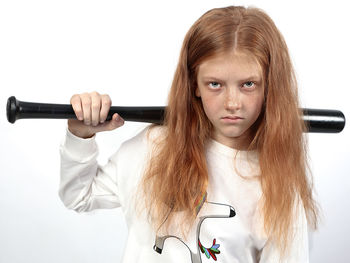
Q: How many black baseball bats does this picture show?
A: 1